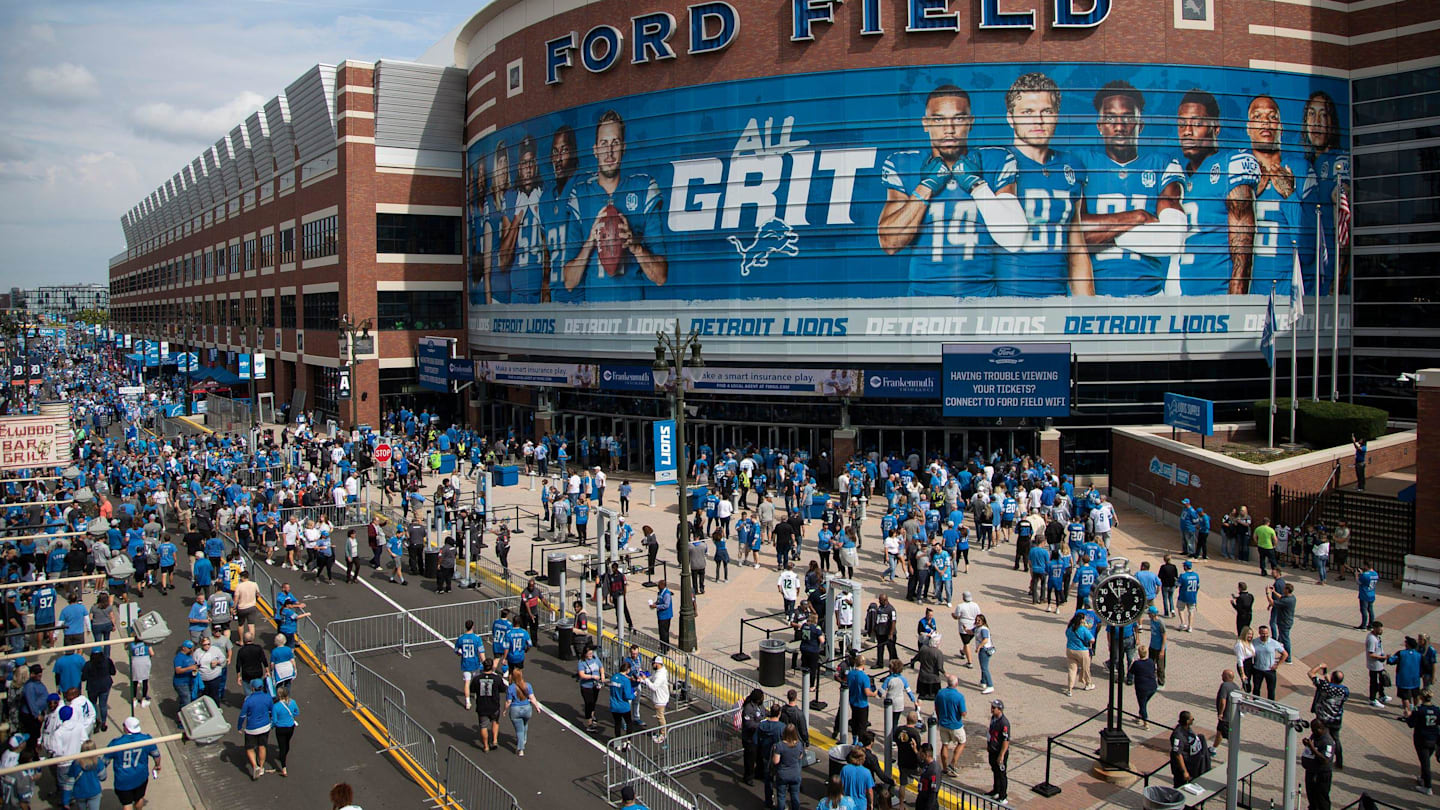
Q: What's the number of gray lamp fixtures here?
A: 6